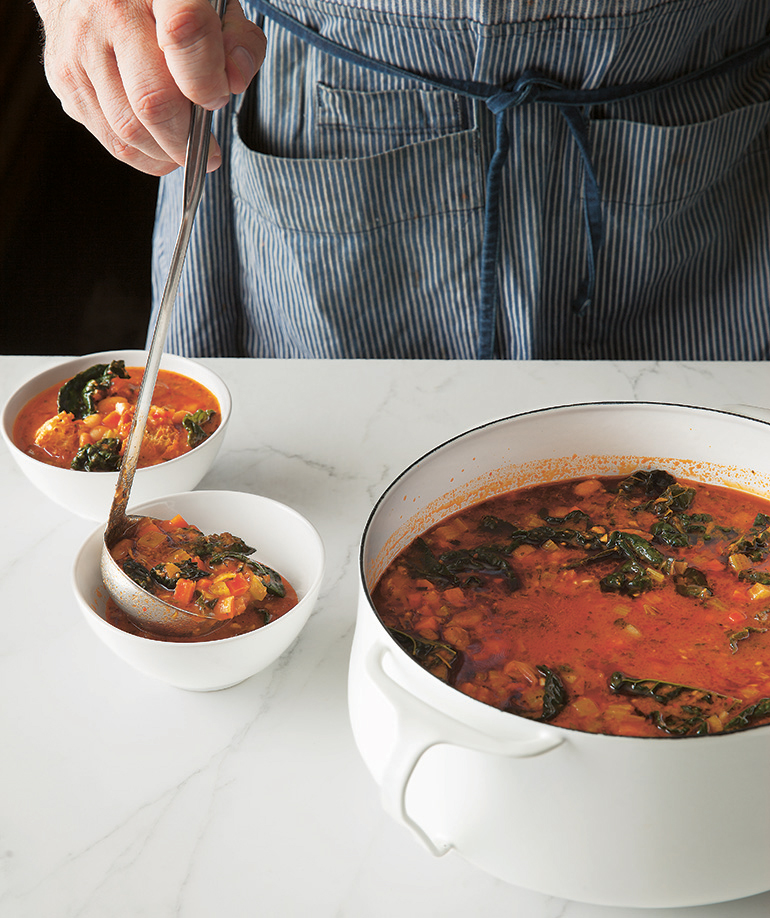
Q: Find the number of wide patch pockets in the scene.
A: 2